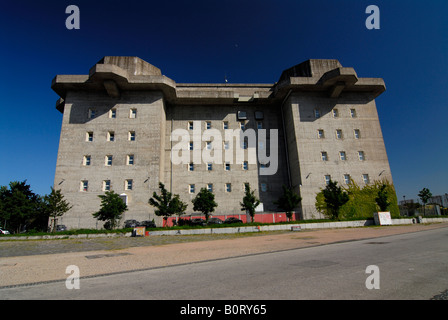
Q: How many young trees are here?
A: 9